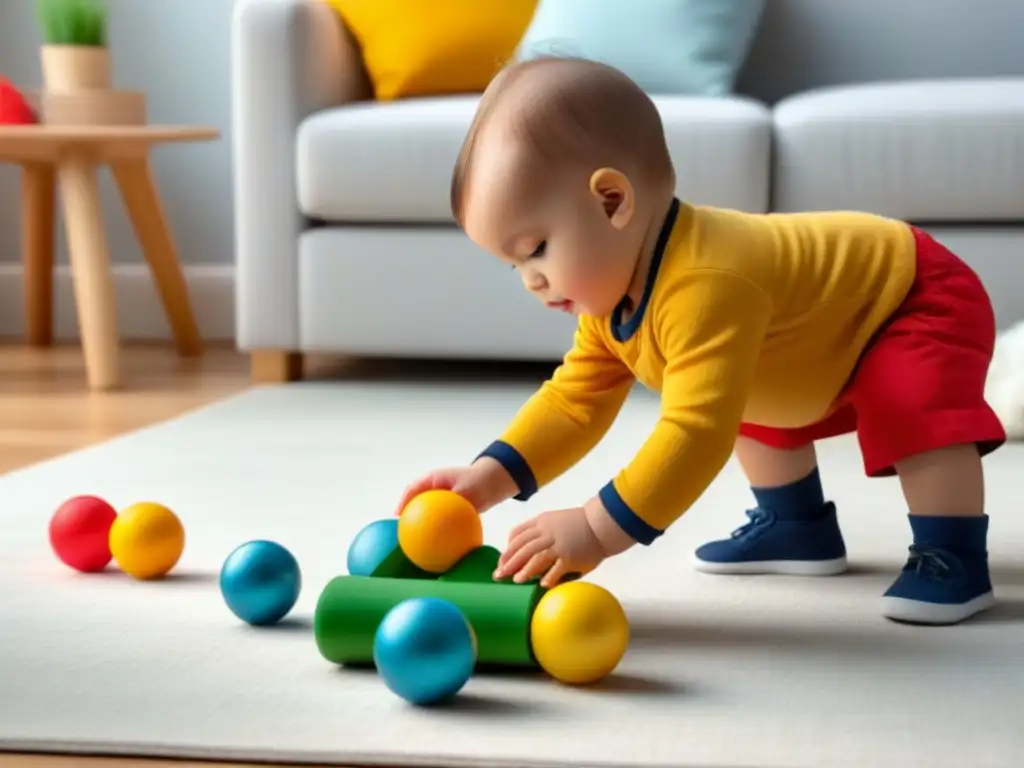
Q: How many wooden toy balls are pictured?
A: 7